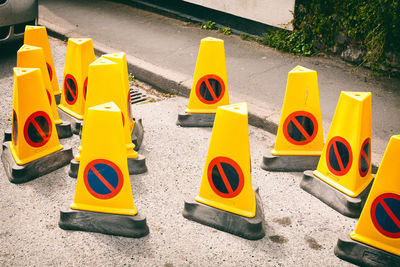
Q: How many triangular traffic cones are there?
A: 12